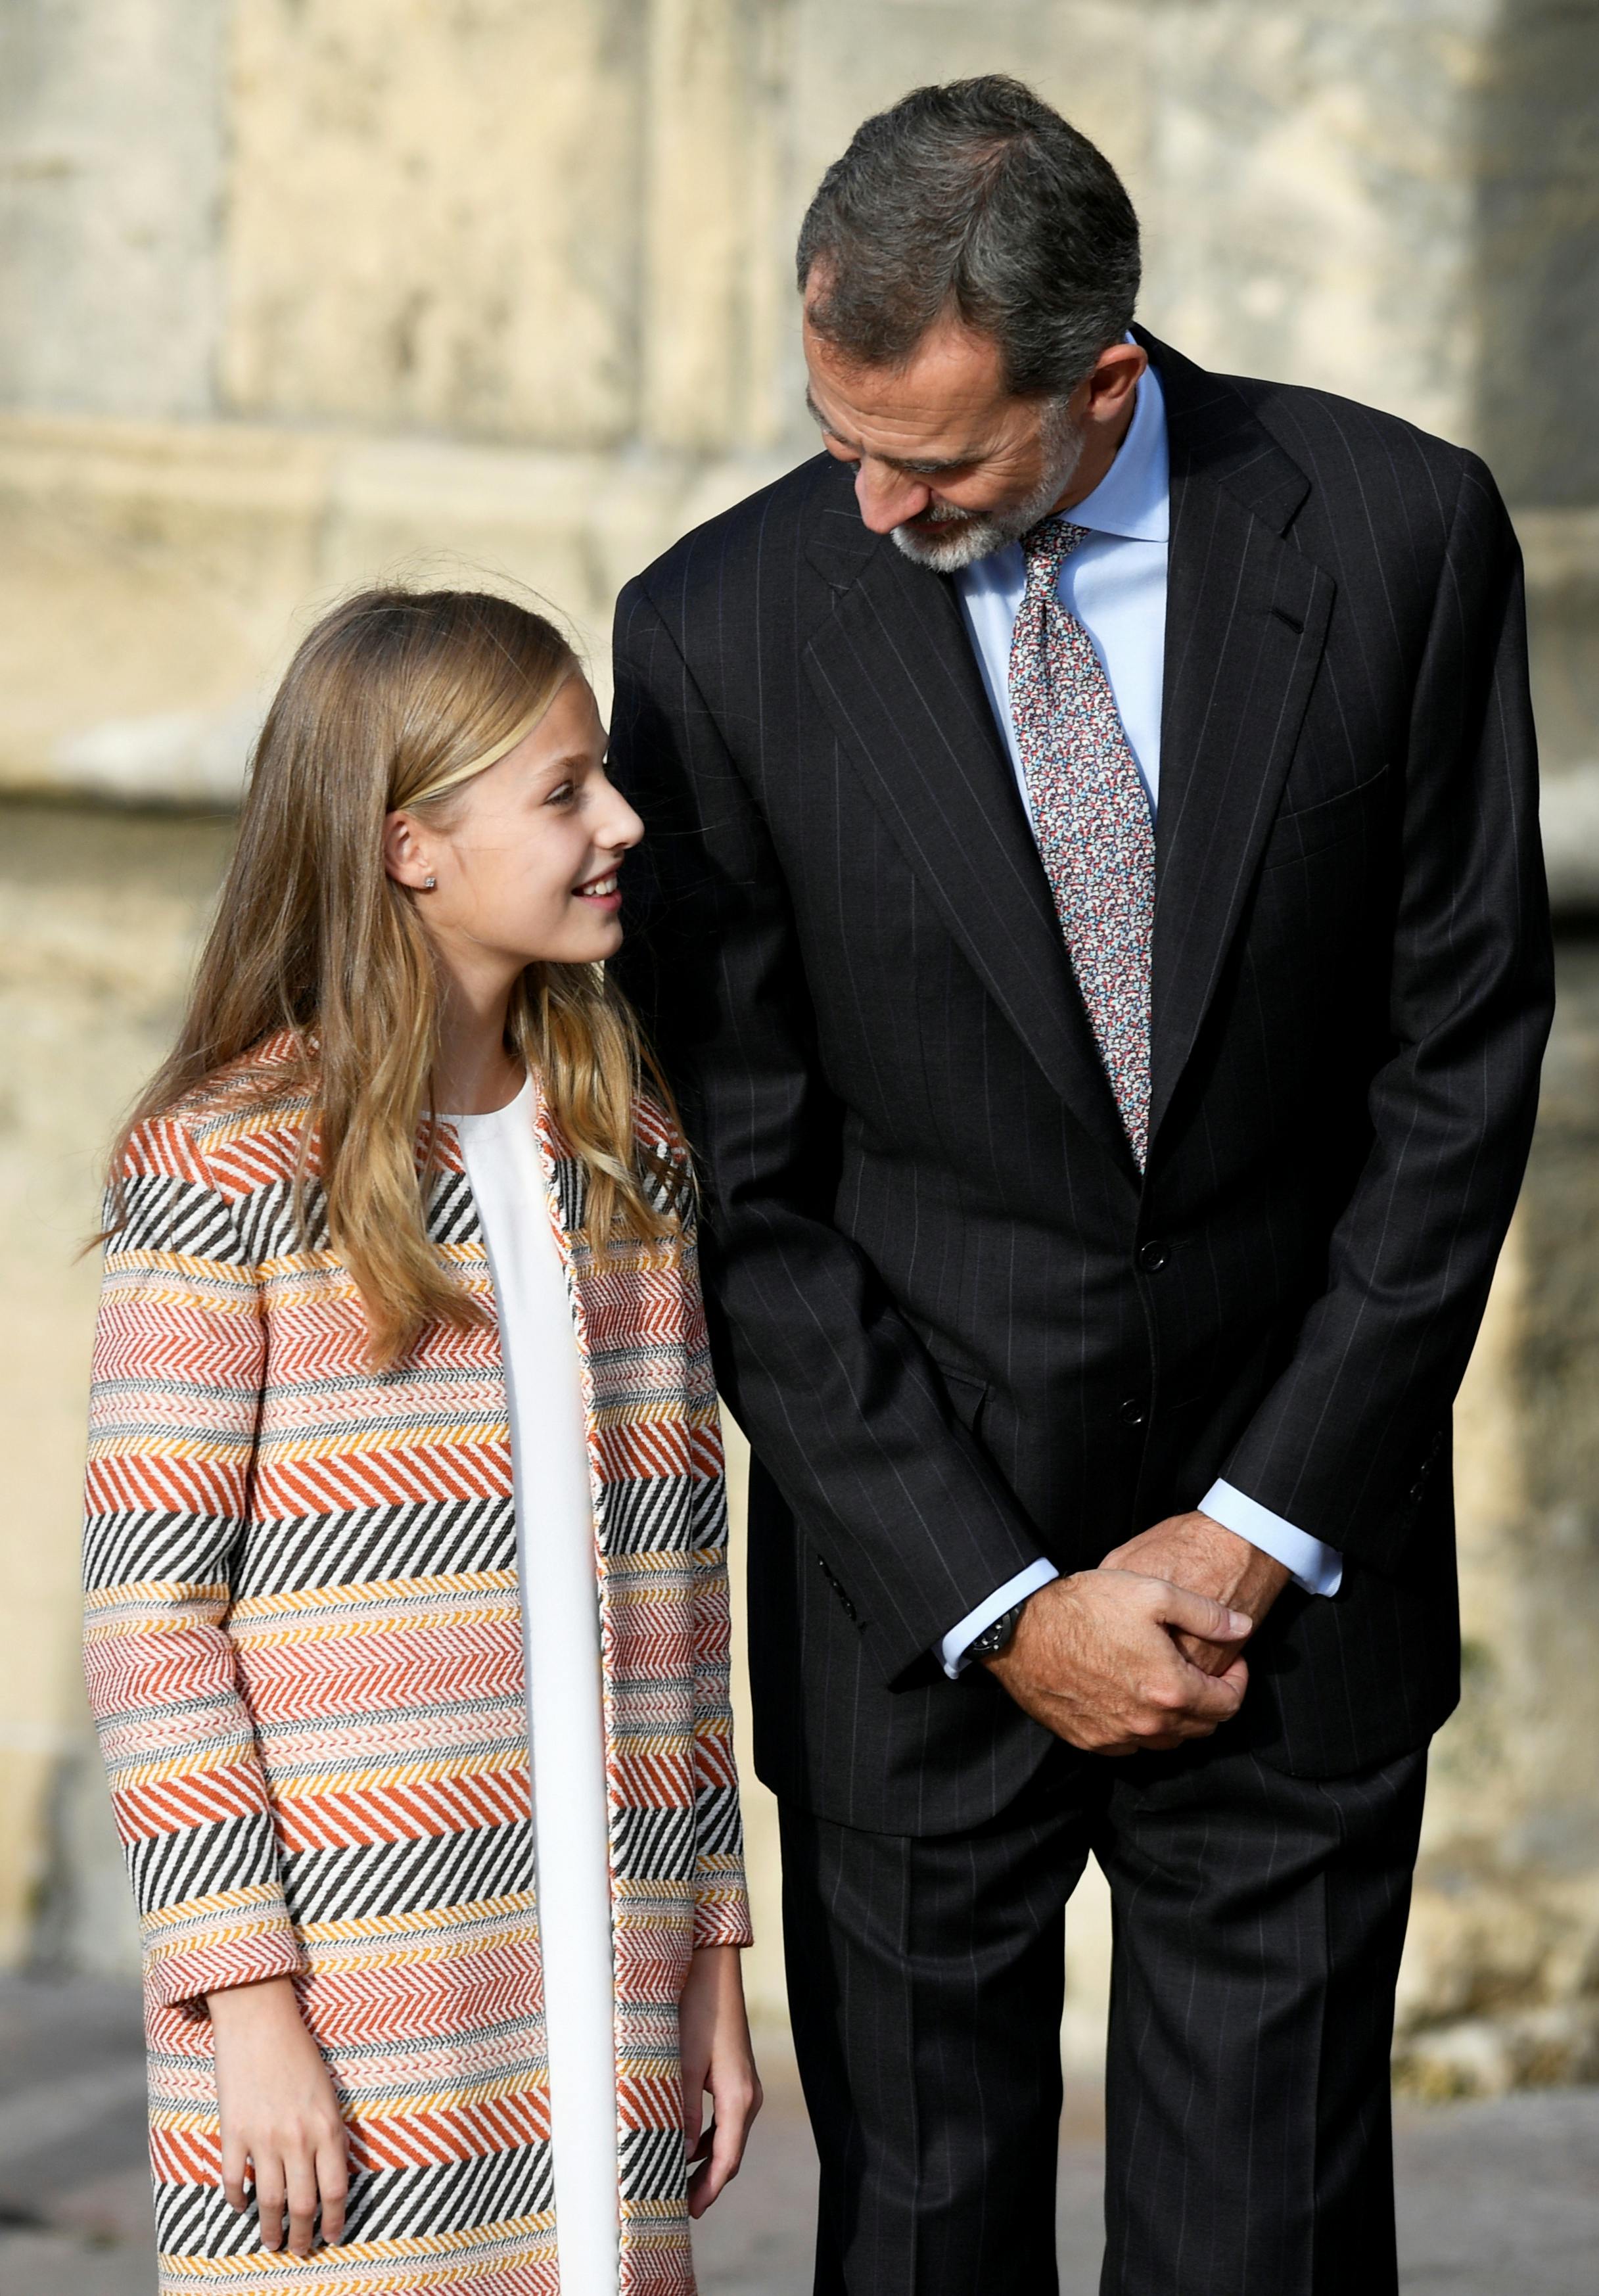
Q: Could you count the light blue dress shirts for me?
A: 1